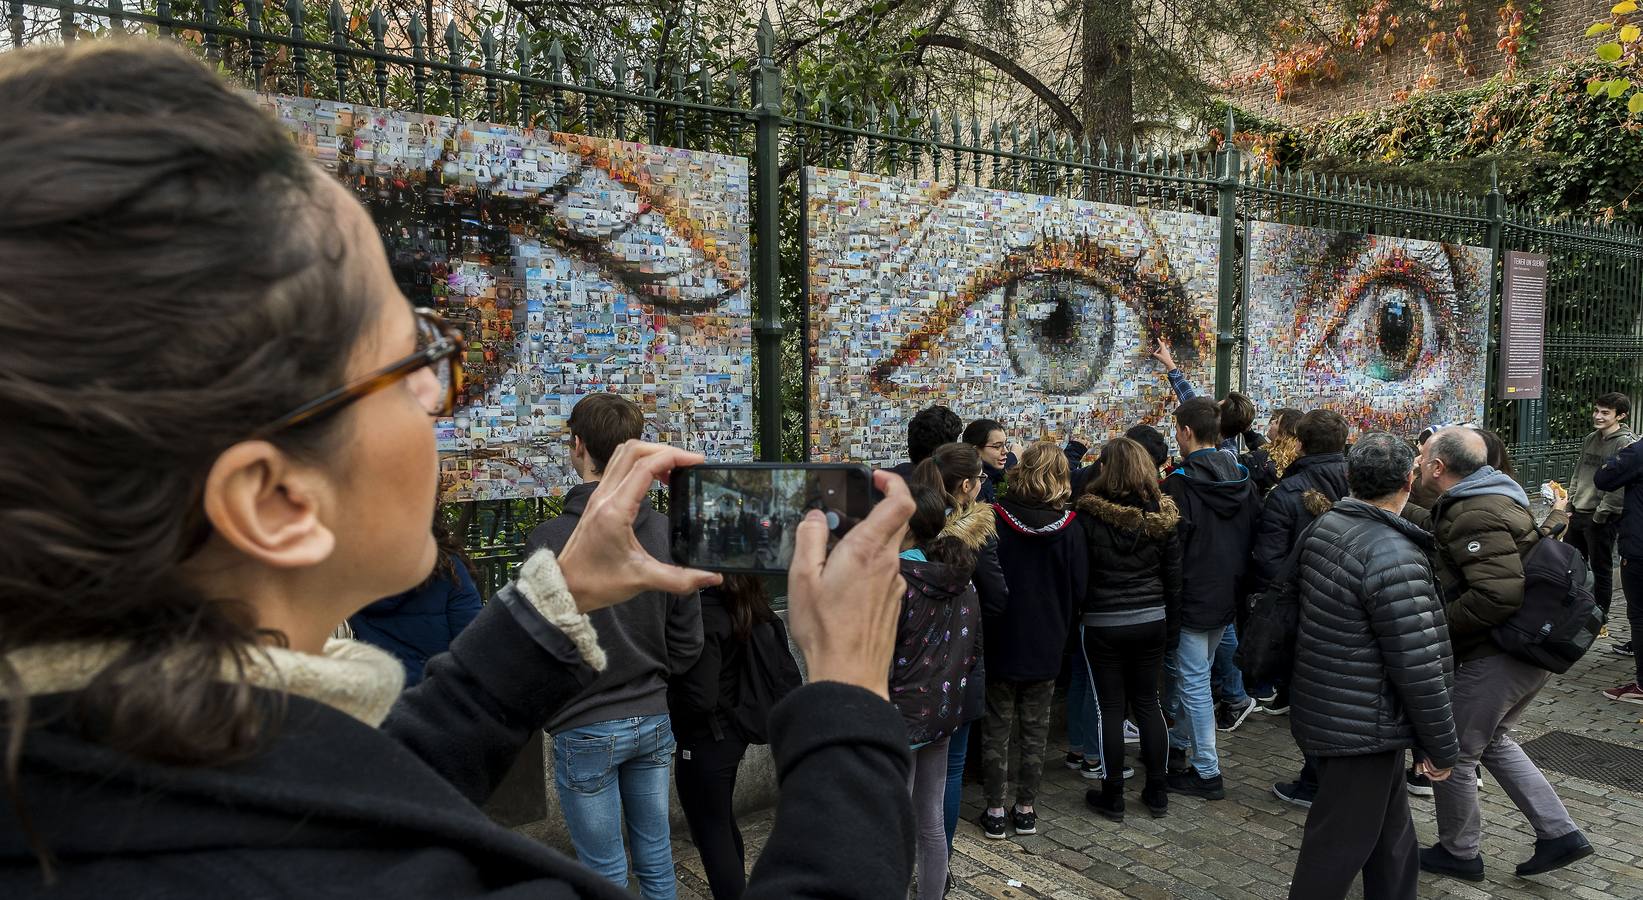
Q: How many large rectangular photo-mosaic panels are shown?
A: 3